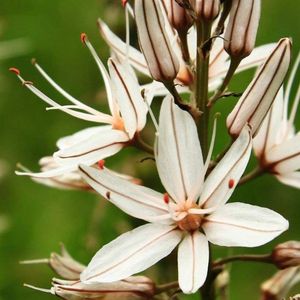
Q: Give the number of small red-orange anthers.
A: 6